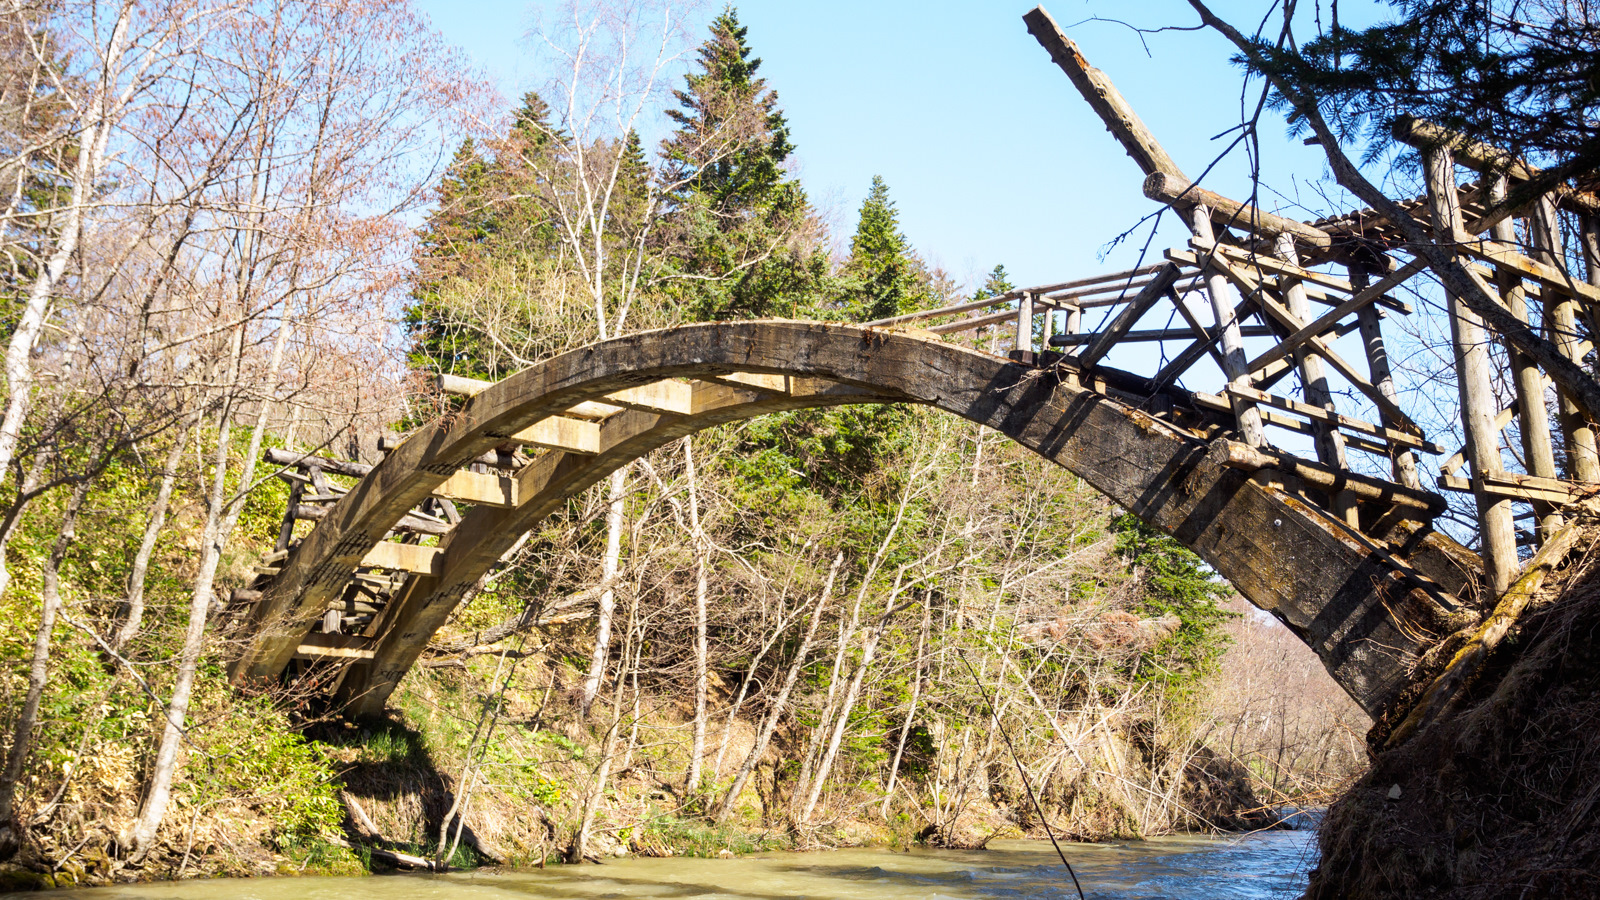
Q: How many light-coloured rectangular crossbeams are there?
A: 6